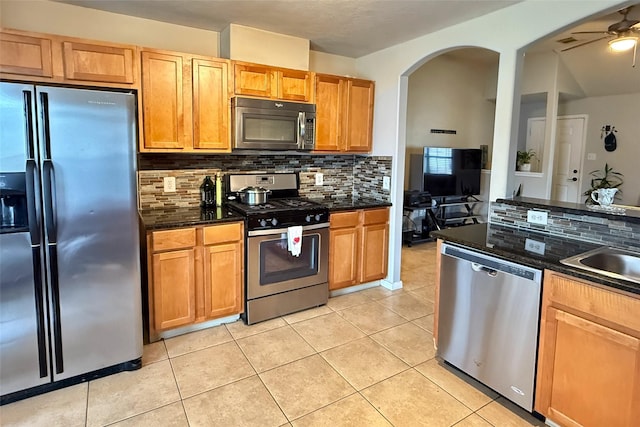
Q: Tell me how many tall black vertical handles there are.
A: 2